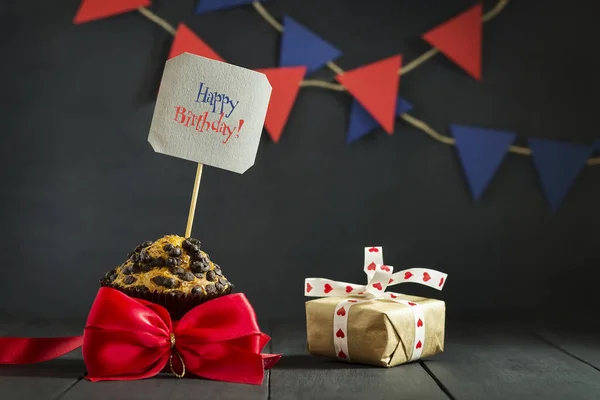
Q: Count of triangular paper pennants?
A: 10